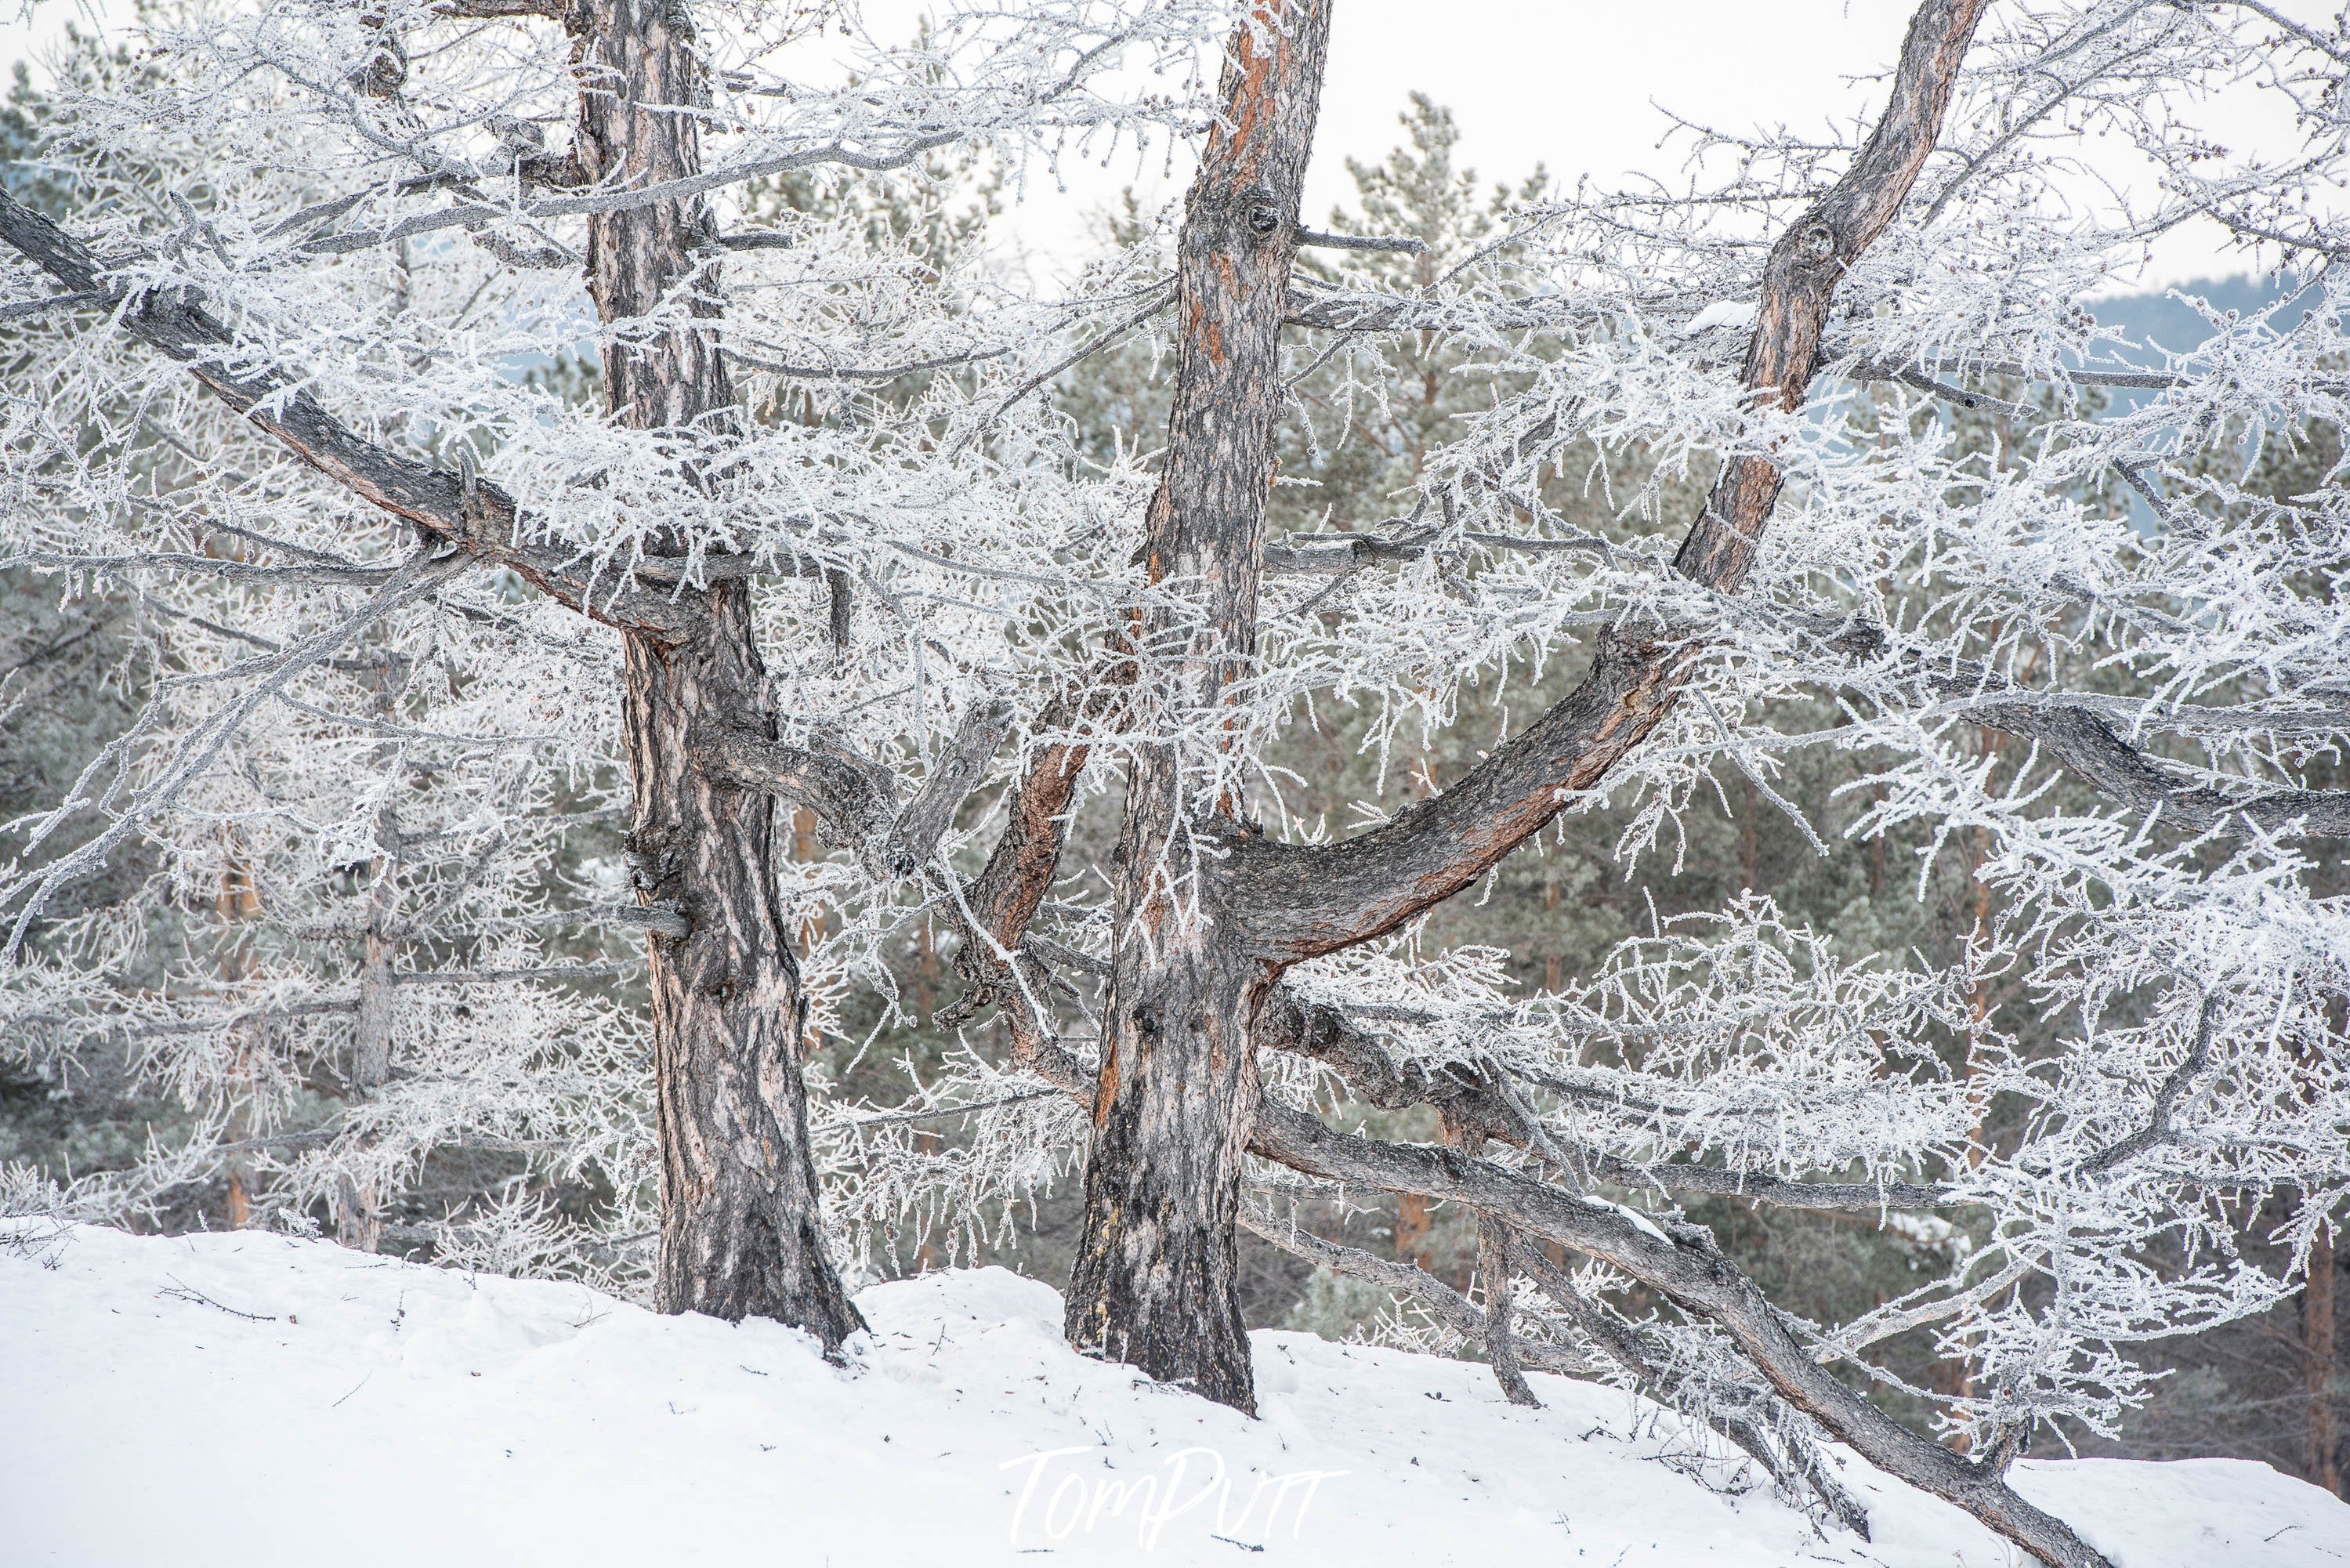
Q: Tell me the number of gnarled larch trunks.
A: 2